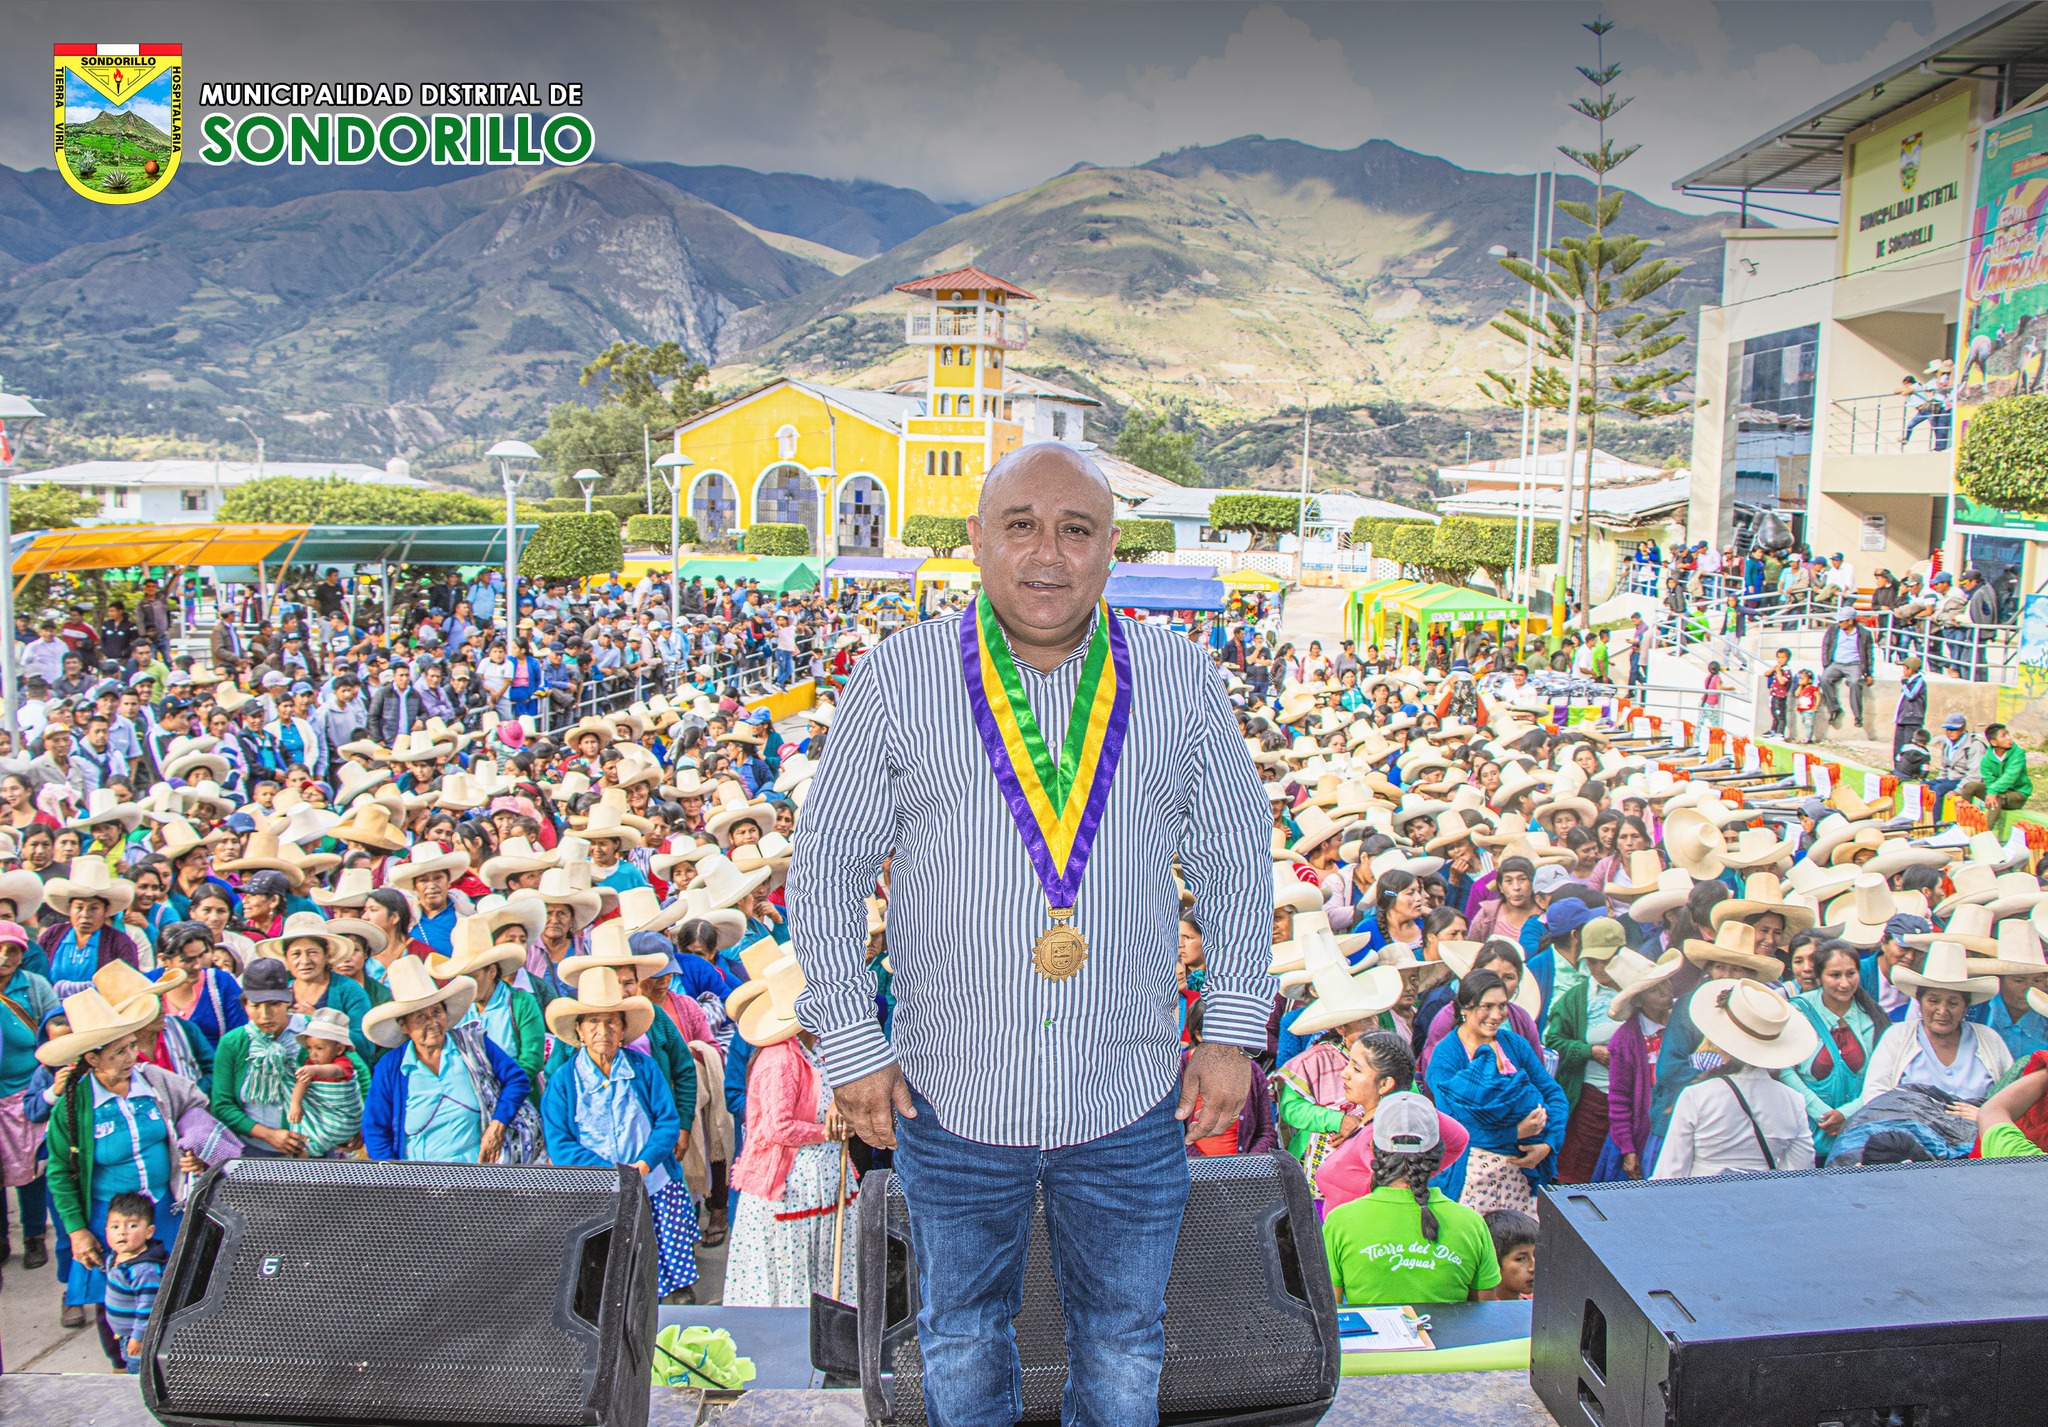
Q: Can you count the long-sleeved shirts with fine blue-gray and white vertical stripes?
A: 1